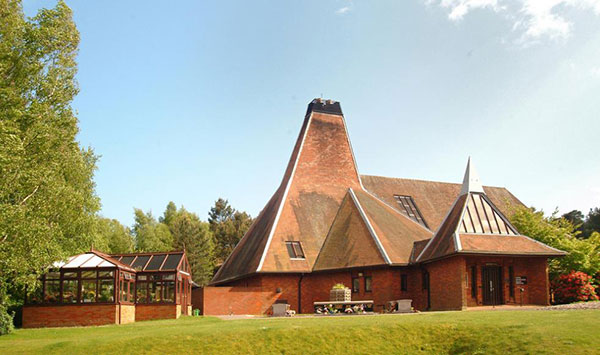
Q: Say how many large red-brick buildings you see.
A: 1